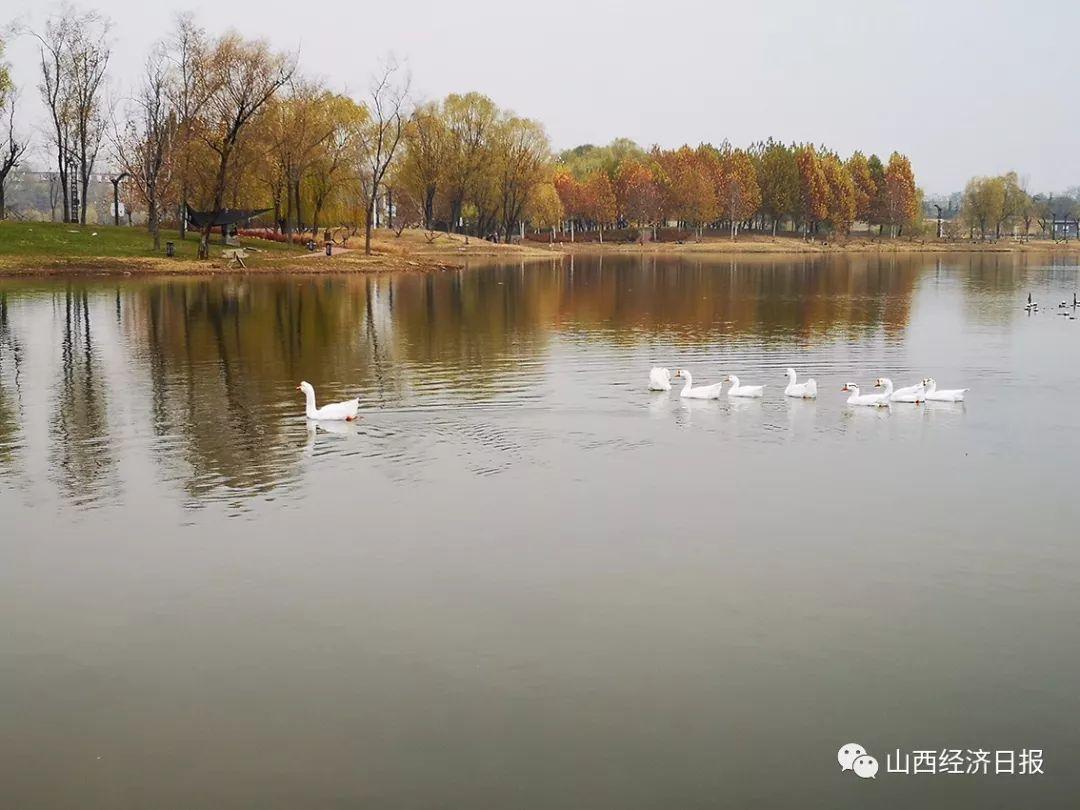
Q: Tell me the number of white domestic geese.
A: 8